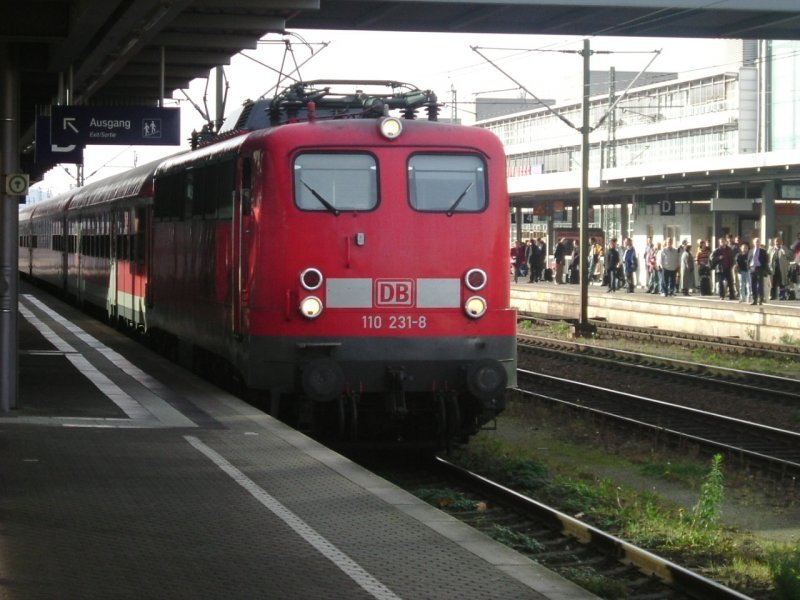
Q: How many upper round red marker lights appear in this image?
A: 2